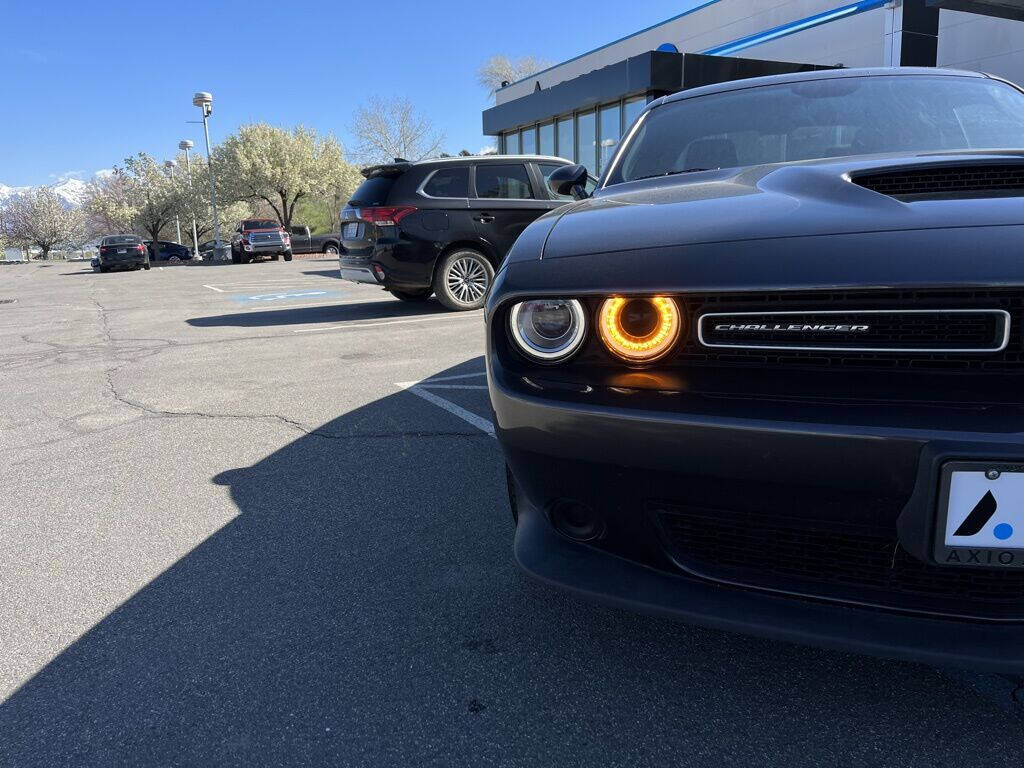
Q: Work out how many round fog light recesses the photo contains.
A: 1